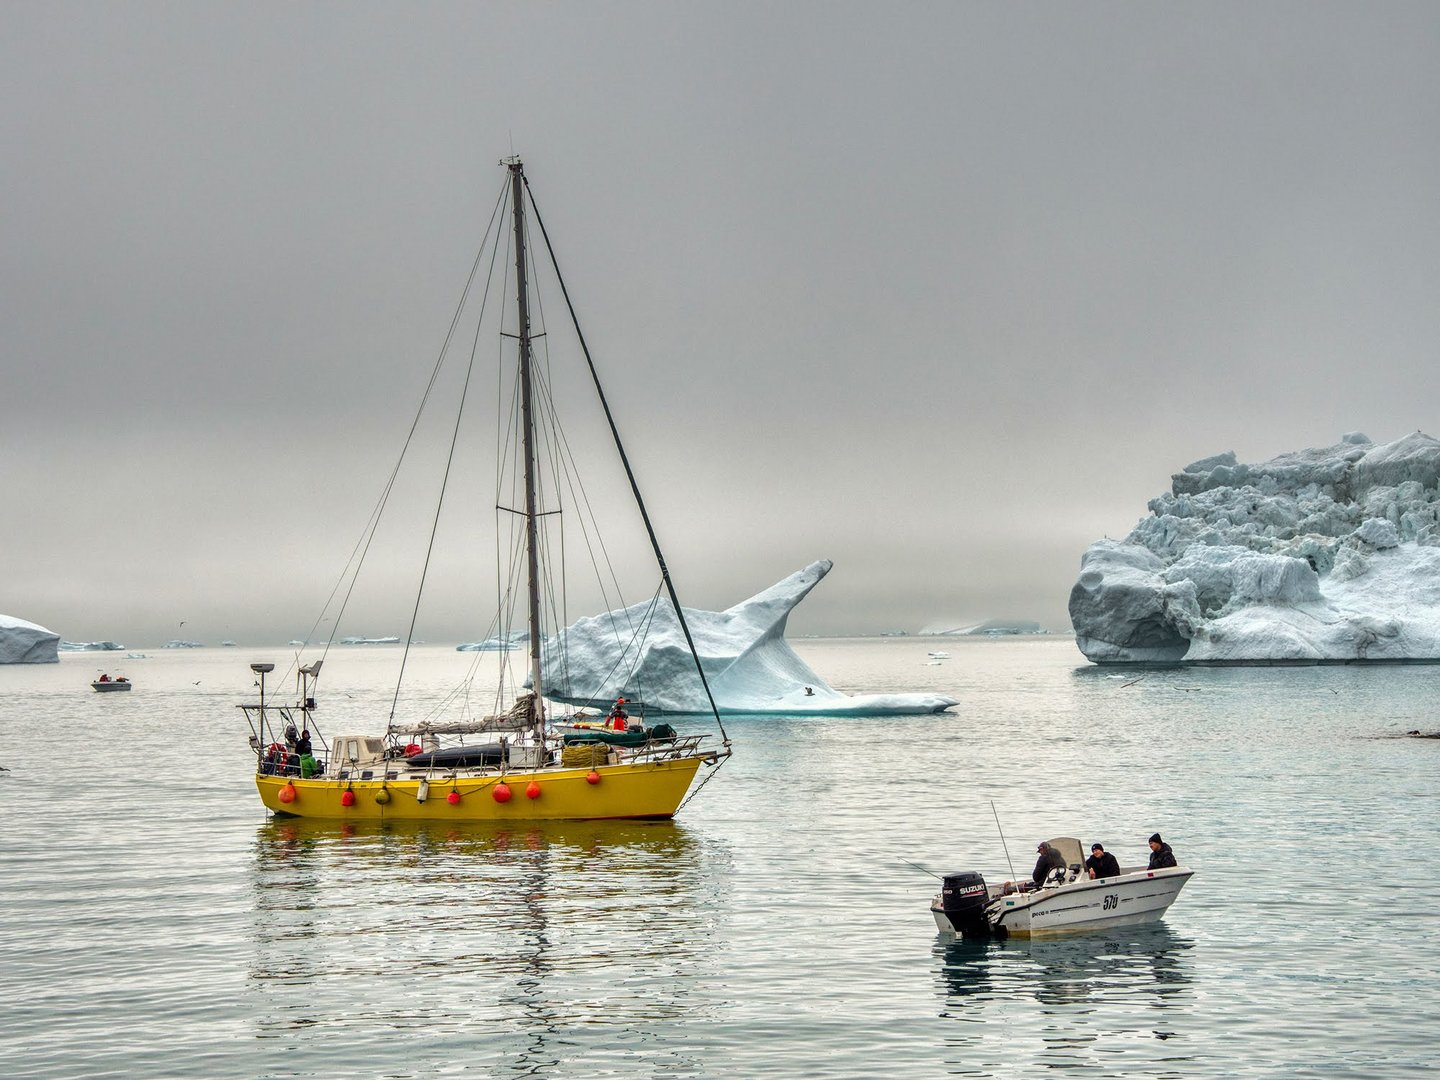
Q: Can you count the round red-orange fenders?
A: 6